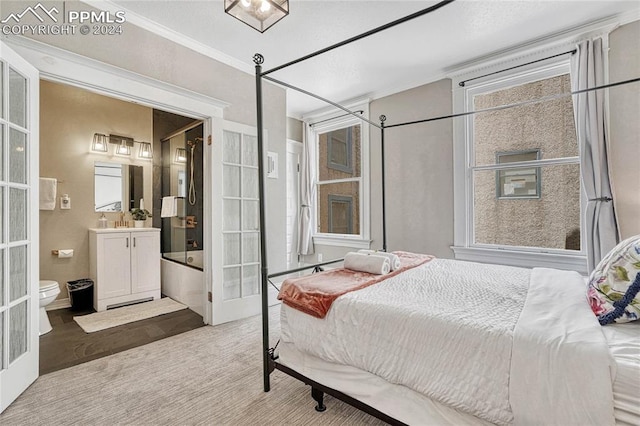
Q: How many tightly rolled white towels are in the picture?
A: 2